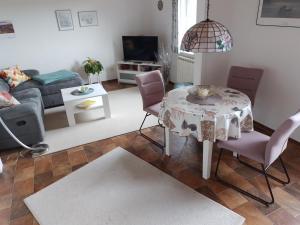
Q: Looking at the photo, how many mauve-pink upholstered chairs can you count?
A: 3